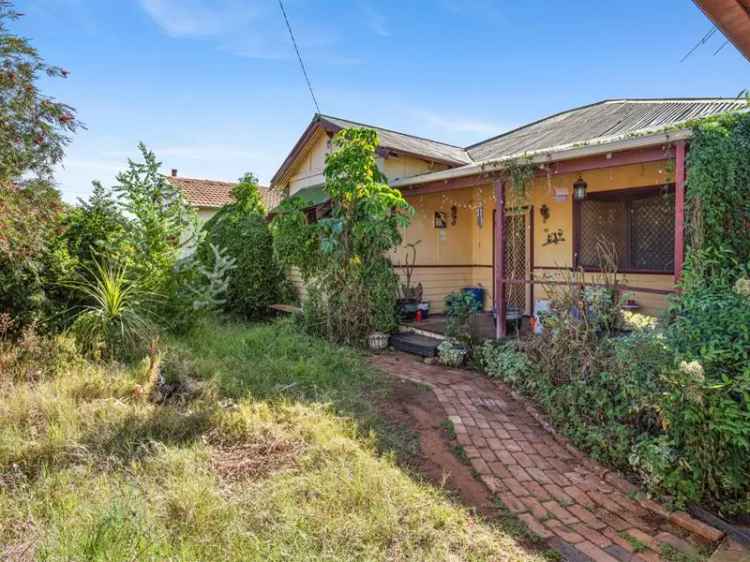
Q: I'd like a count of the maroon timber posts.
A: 2